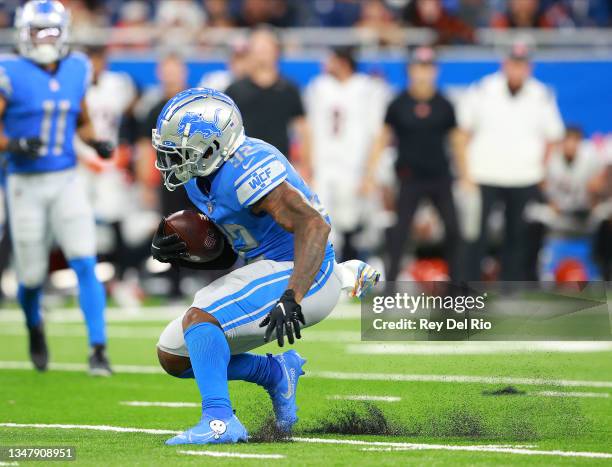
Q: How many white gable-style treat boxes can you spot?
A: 0